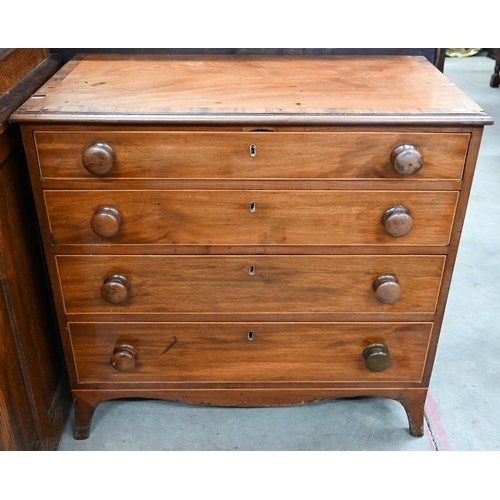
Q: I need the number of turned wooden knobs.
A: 8